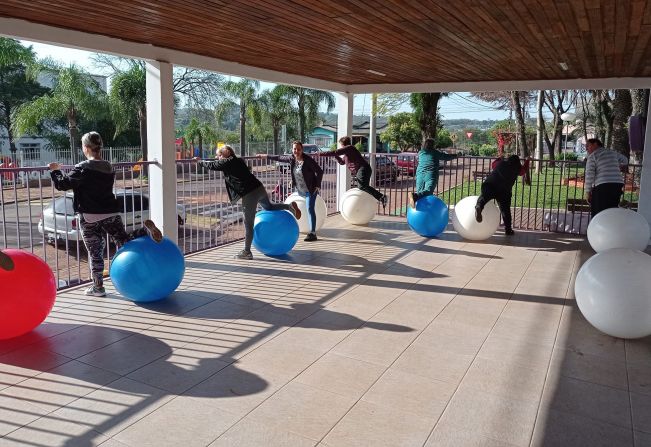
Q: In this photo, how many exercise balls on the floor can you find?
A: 9